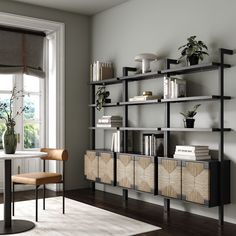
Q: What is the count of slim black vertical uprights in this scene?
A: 4